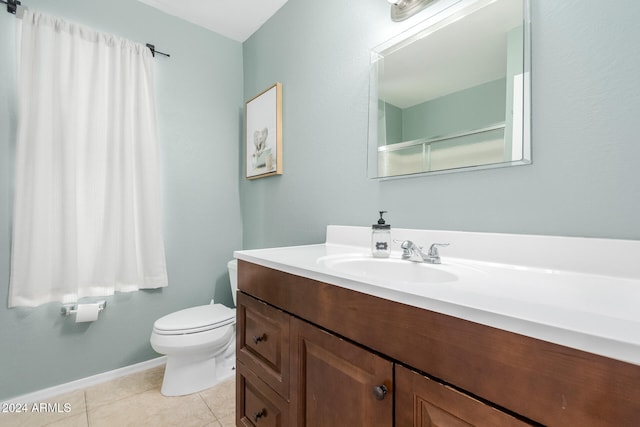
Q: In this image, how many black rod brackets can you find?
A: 2